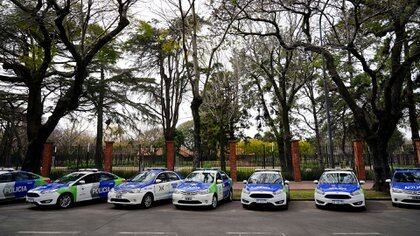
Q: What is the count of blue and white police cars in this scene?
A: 7